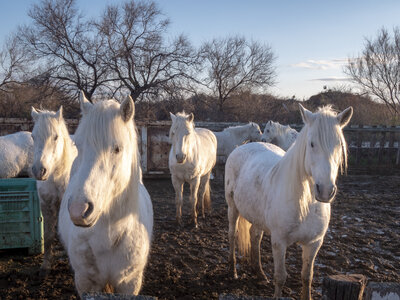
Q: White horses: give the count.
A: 7